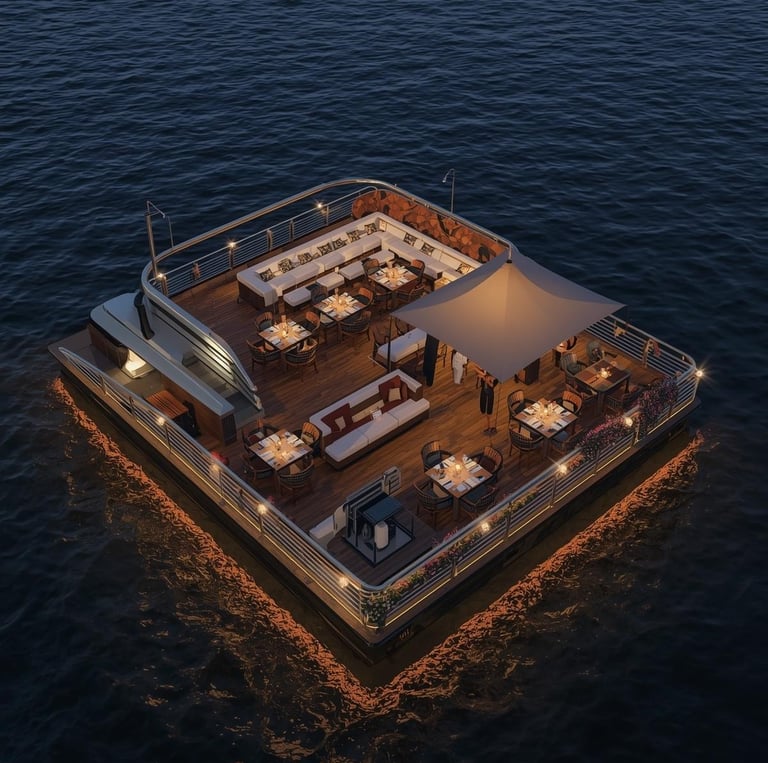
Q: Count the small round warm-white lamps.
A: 11